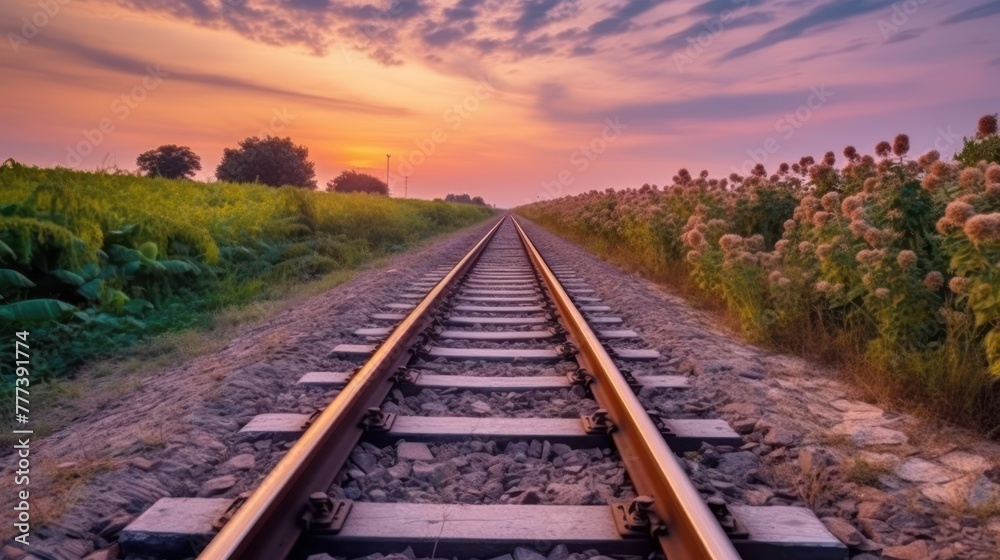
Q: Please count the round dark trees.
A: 3